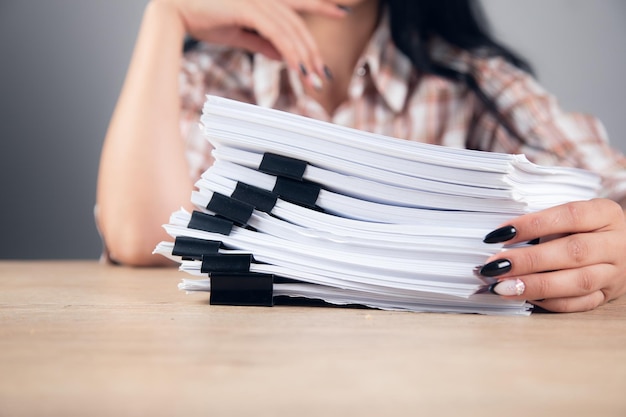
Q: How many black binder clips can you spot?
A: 8